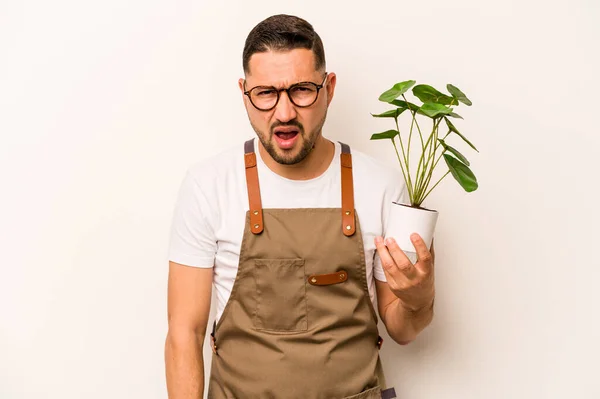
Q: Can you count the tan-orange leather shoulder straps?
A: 2